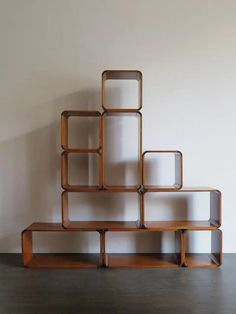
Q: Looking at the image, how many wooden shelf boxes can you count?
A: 10